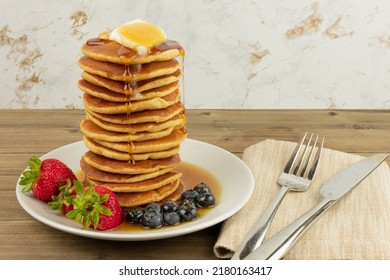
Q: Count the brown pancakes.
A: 15